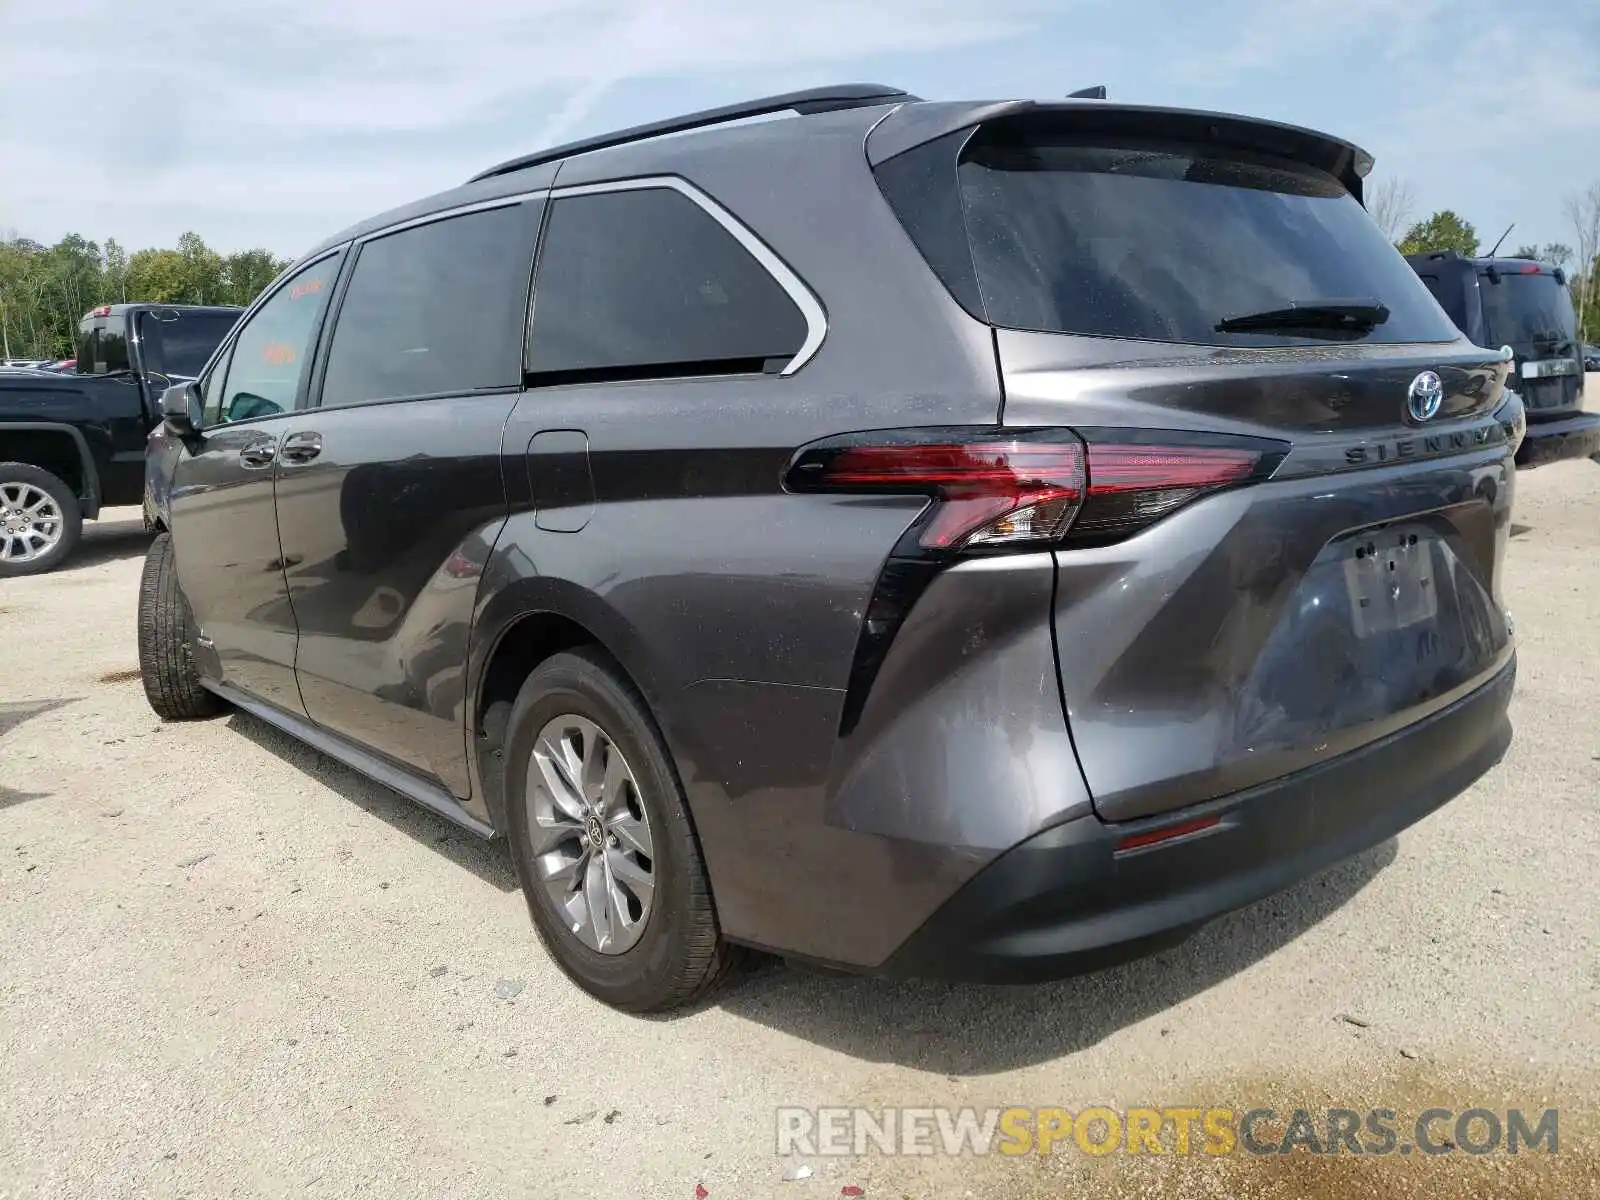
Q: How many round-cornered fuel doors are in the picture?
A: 1